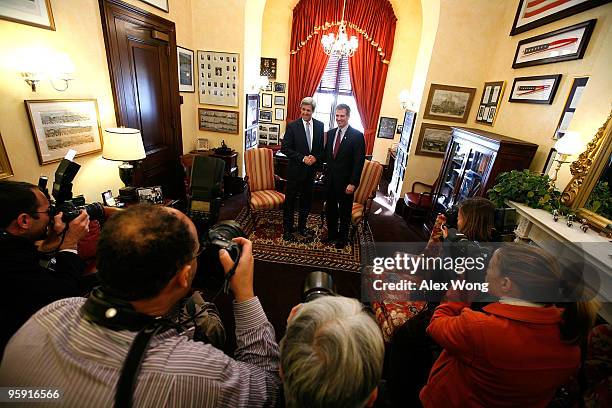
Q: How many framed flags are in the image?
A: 3